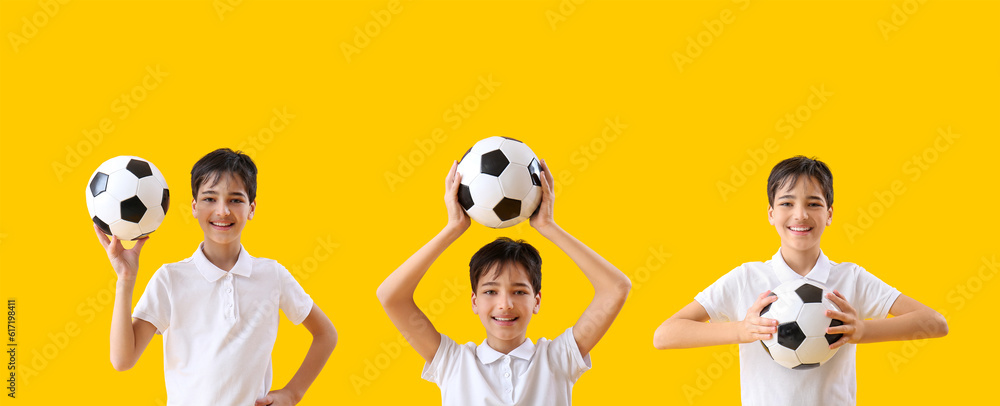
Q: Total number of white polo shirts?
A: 3